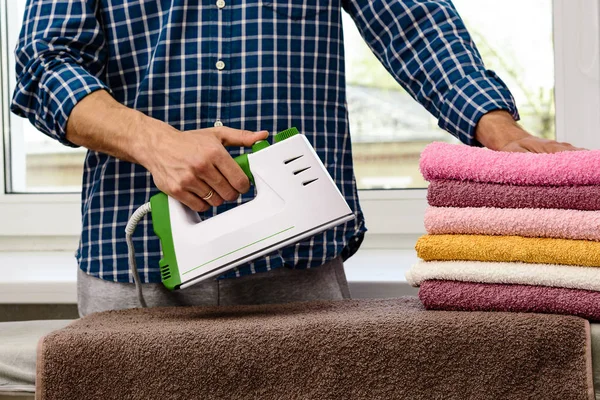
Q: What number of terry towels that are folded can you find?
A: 6